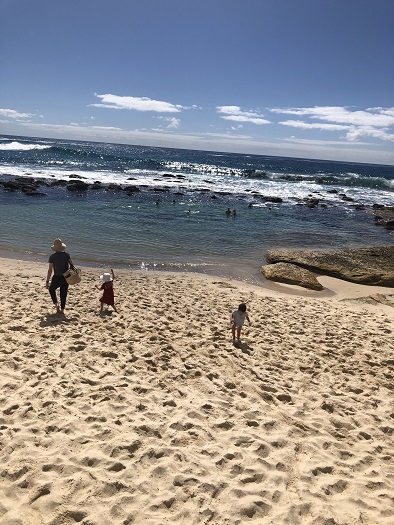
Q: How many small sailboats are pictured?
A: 0